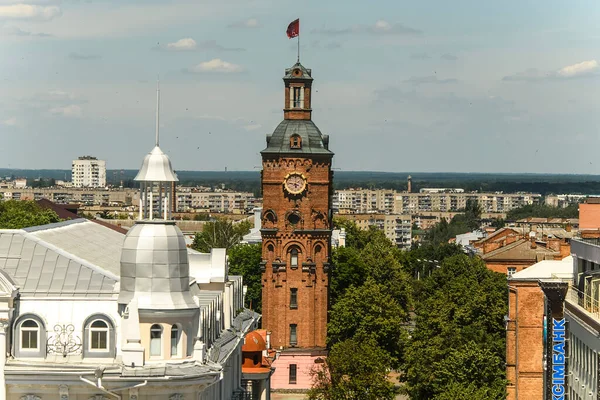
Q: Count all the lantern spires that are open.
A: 1